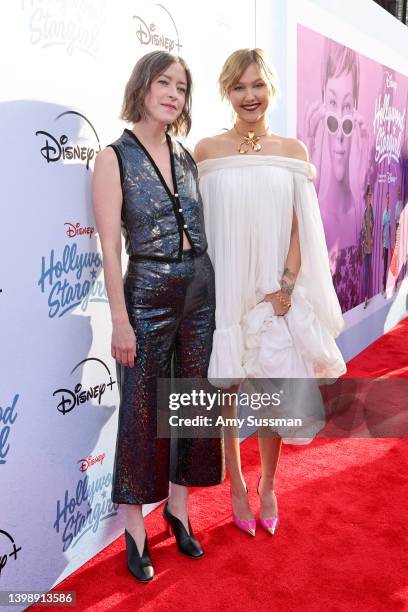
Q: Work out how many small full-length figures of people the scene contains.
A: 3